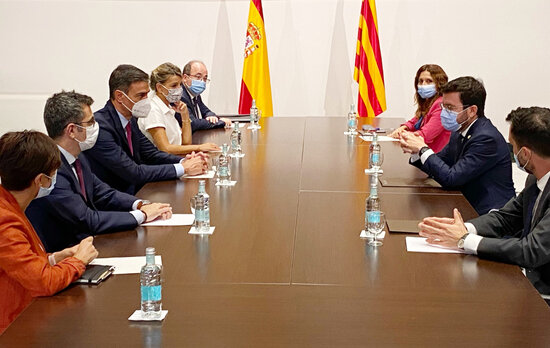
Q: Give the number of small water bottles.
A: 8